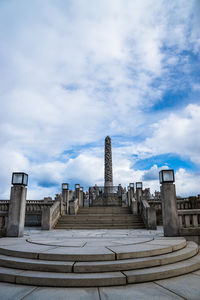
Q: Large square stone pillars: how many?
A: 2